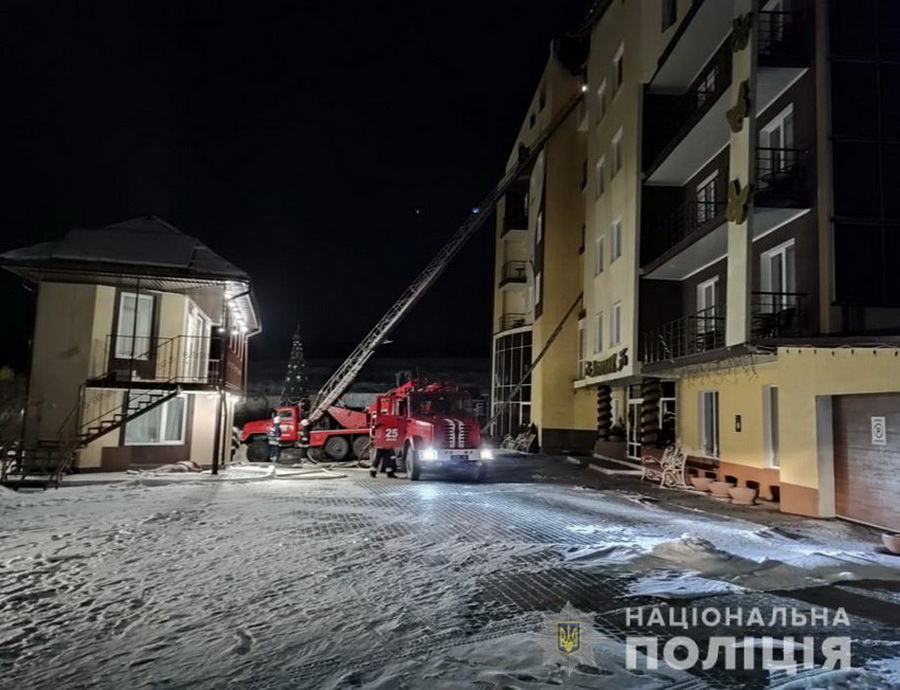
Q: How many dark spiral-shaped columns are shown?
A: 2